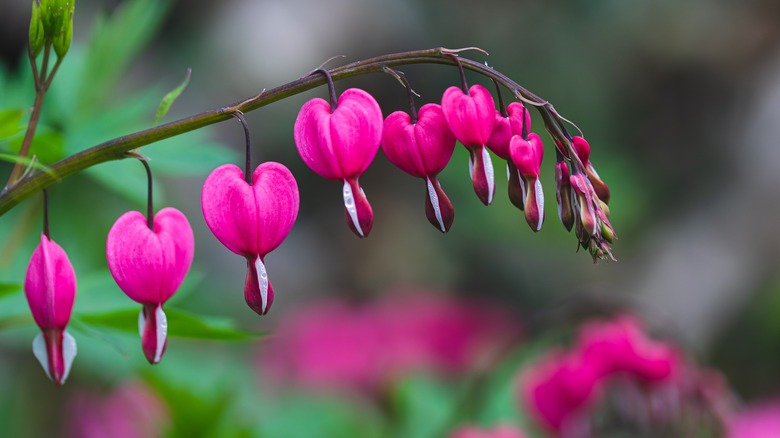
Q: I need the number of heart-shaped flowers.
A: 8